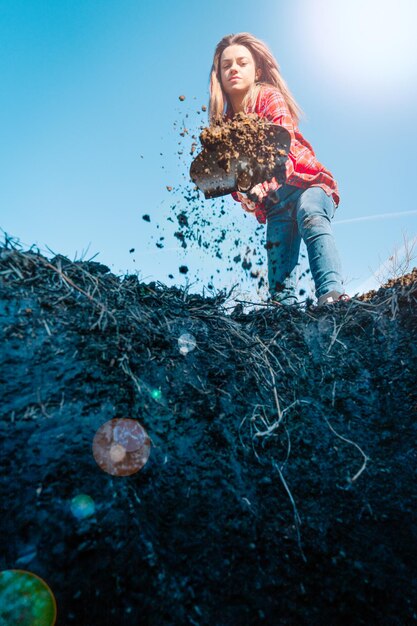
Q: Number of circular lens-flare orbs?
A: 5